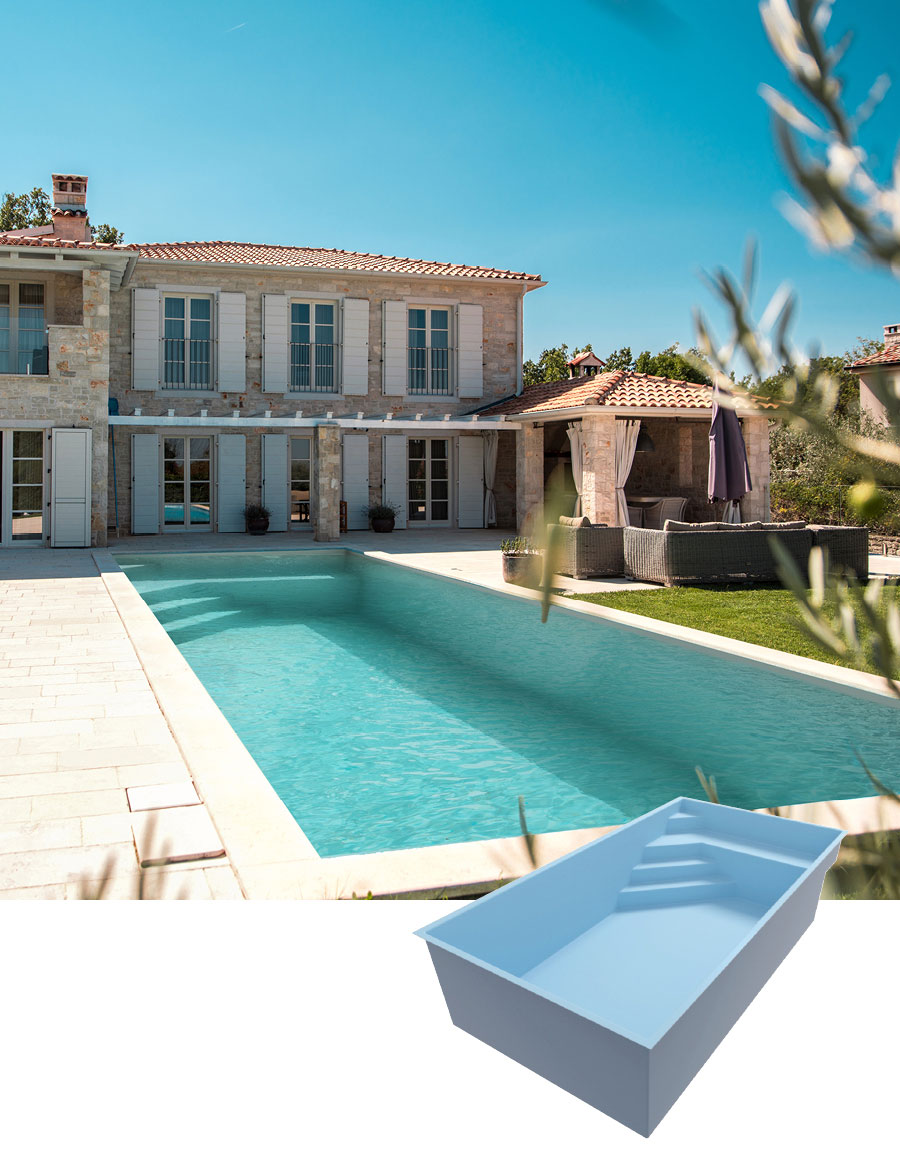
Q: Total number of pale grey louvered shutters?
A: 13